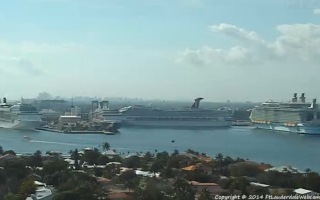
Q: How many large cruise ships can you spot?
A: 3